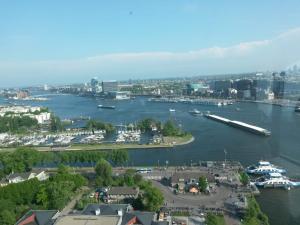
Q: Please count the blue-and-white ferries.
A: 2